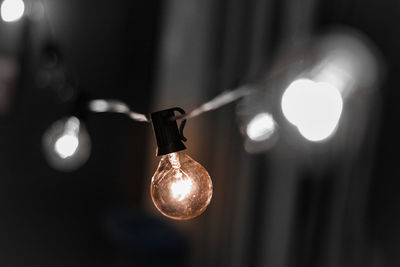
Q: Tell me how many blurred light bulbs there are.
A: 4